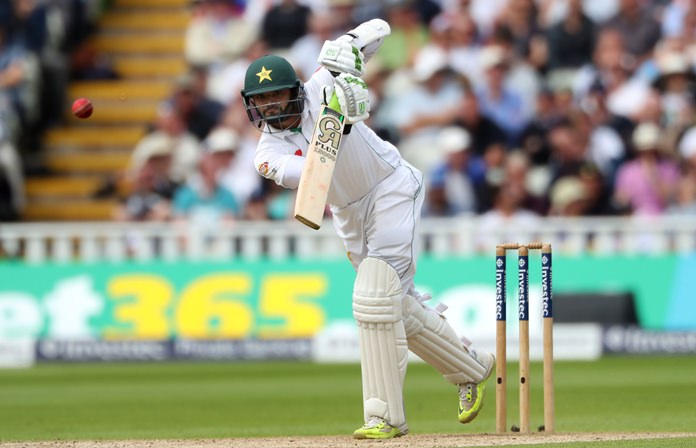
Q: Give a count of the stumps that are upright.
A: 3